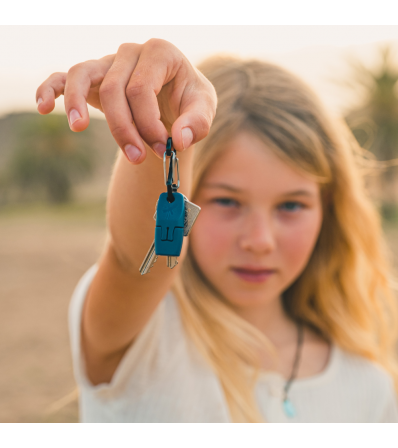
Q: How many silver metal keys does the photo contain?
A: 2